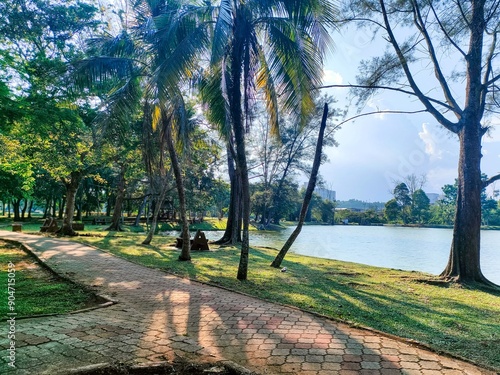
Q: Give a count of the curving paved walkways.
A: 1